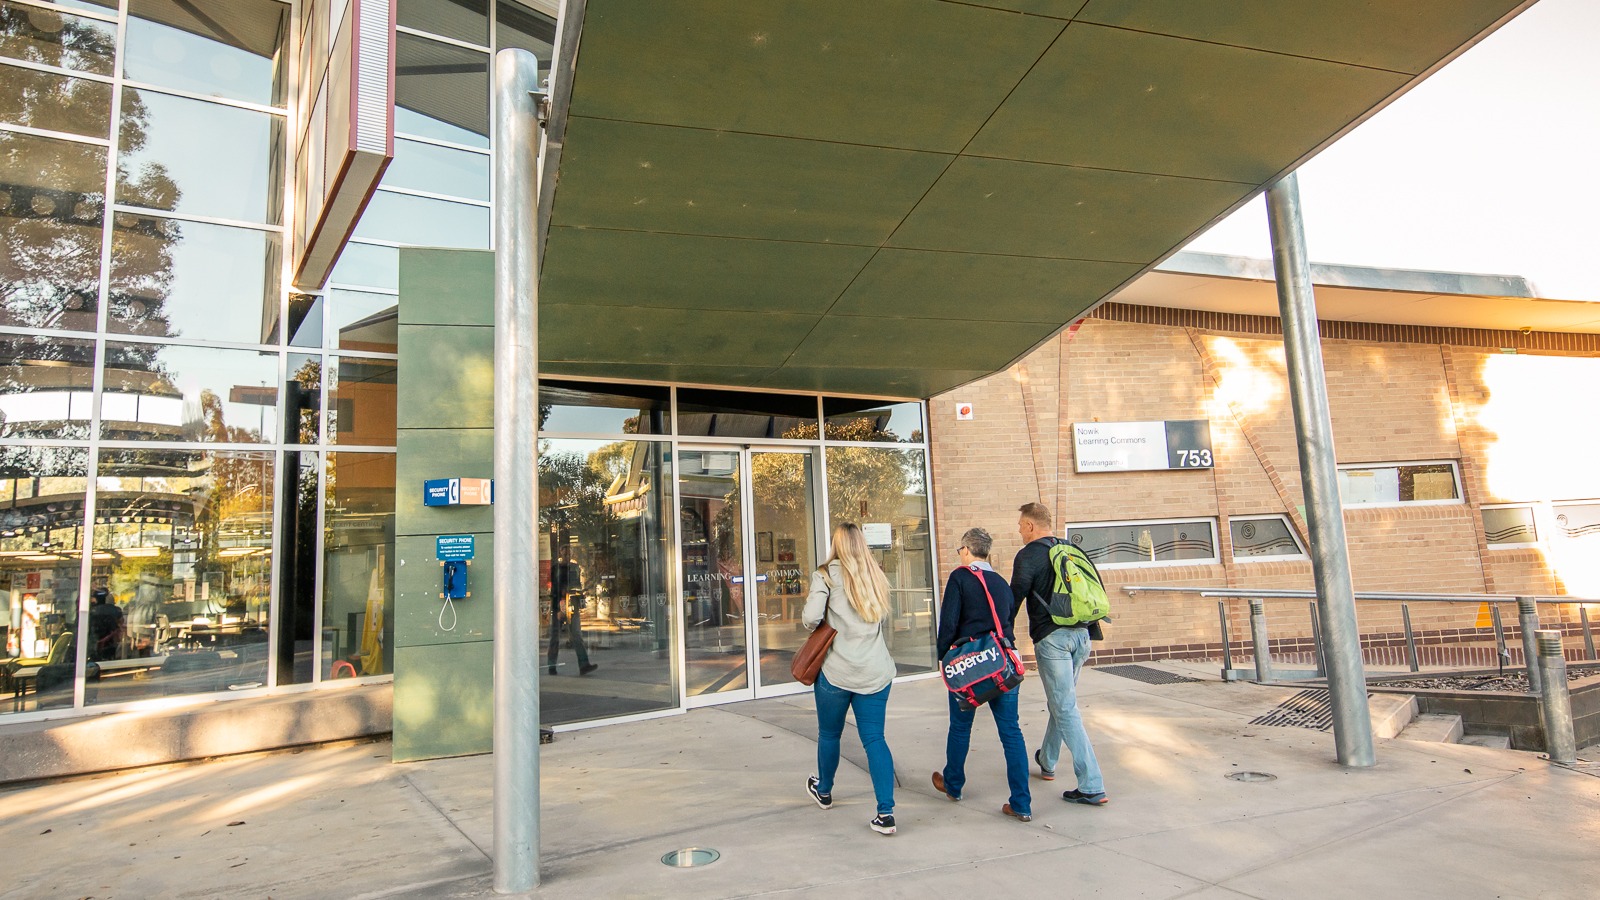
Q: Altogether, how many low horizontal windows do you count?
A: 5